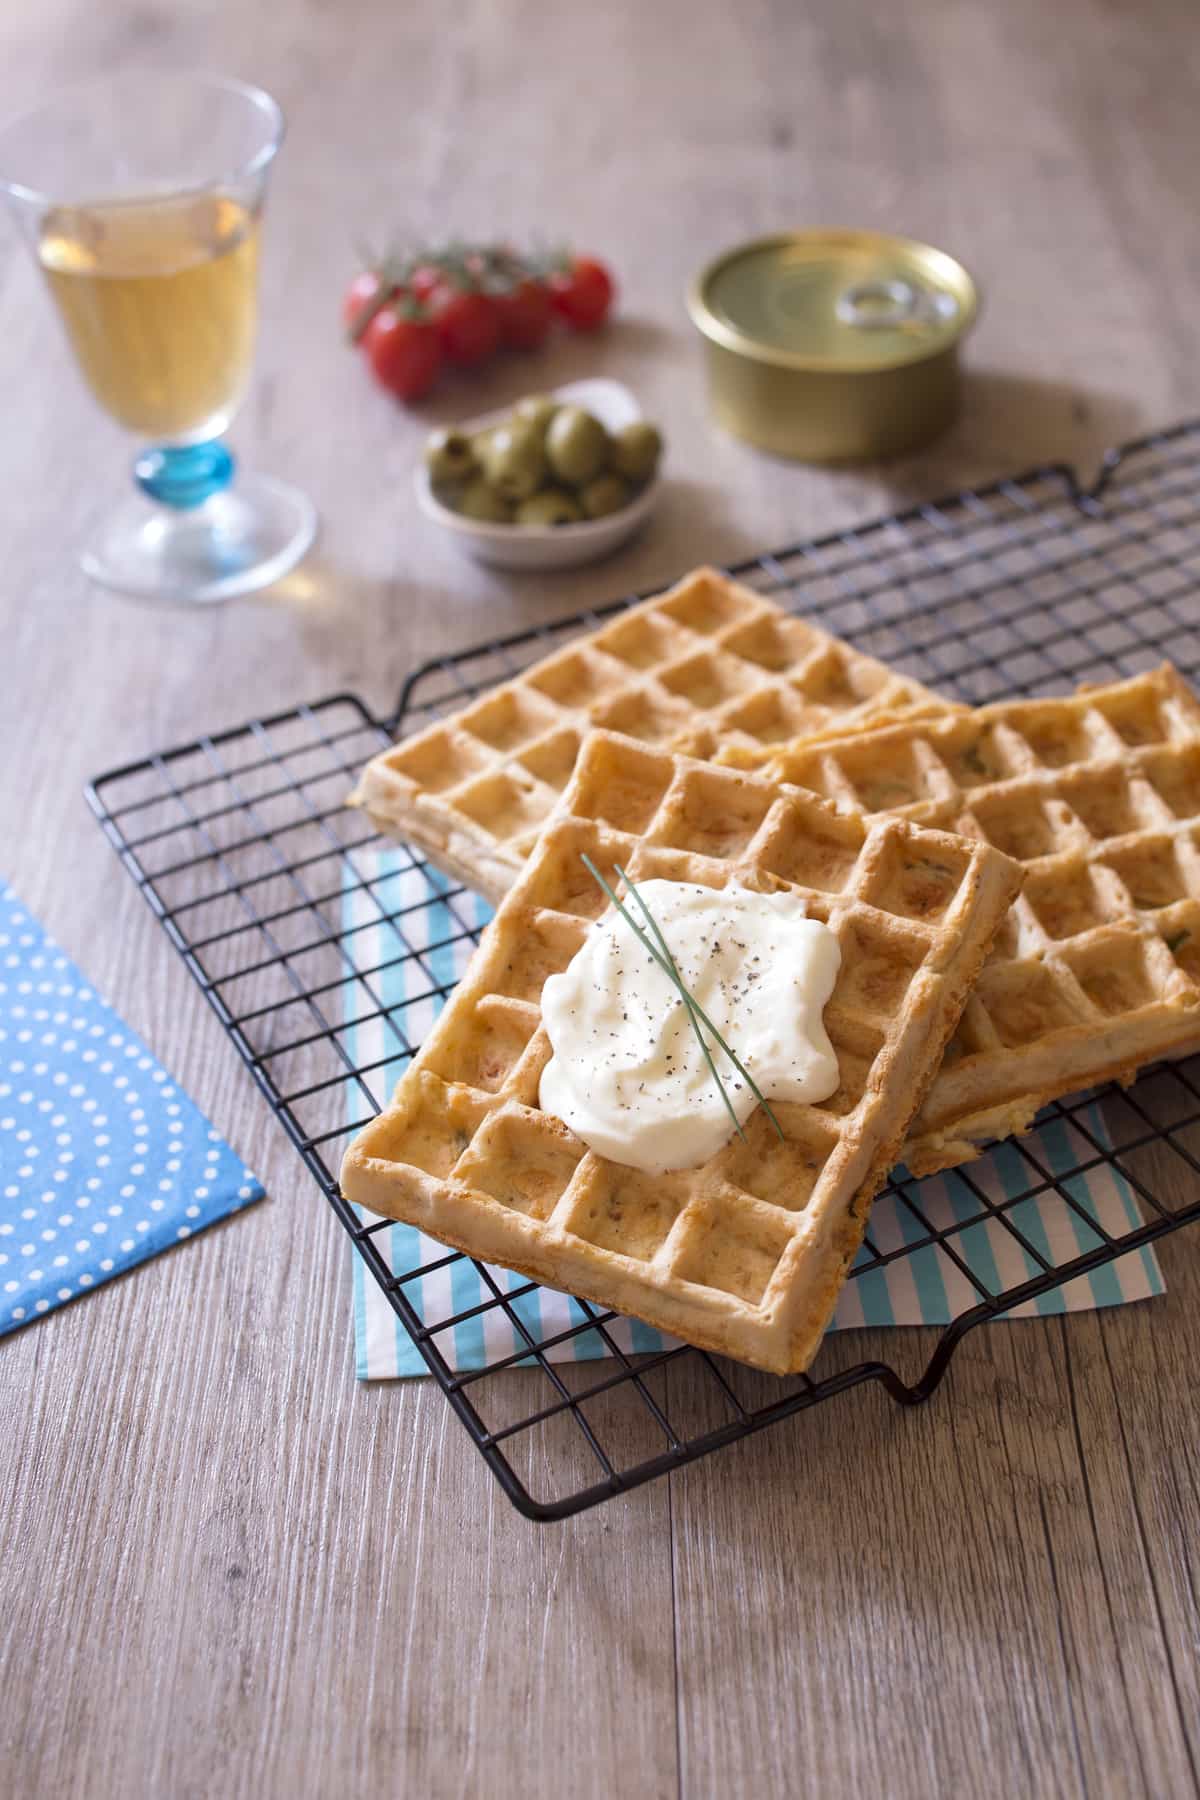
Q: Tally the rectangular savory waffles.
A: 3